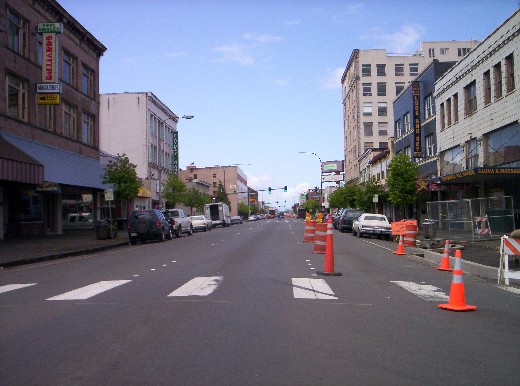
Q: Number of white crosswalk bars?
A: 5